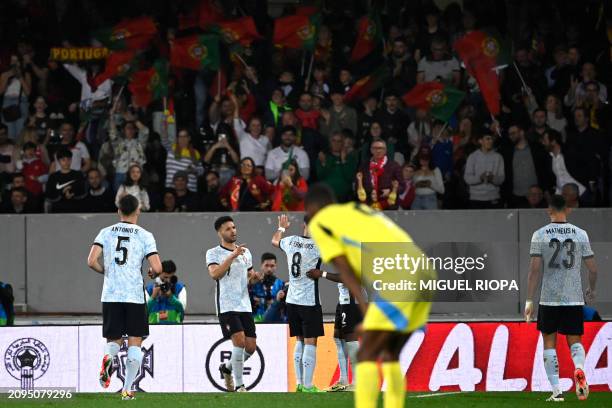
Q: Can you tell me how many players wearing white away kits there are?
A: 5